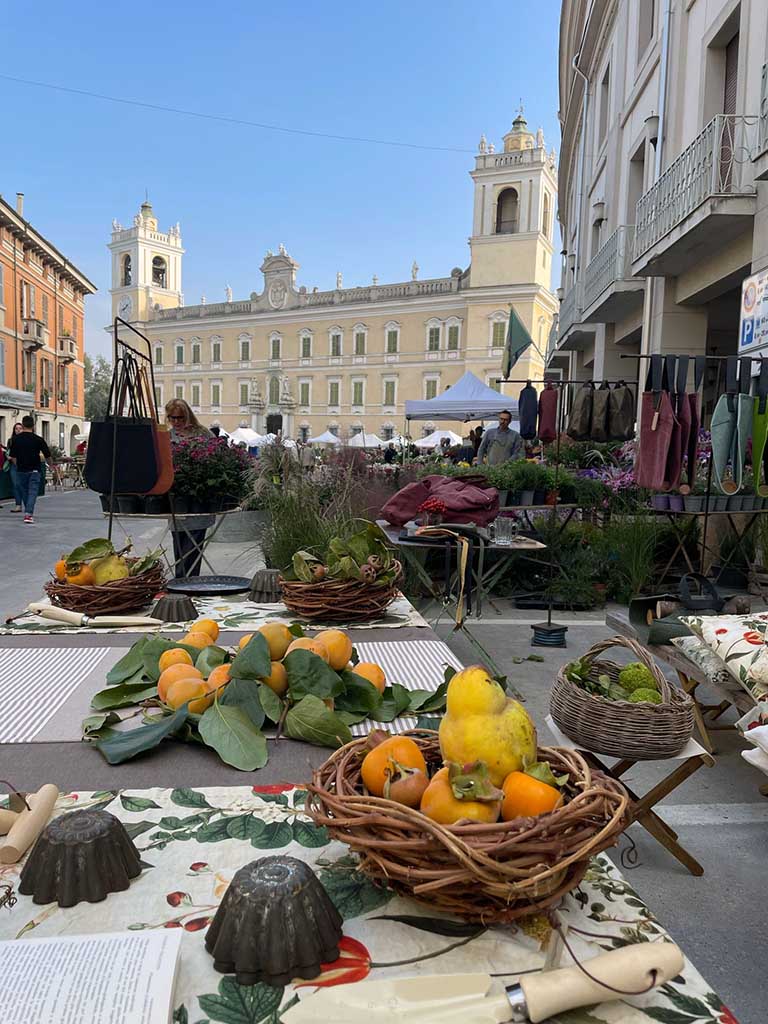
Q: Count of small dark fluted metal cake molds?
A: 4